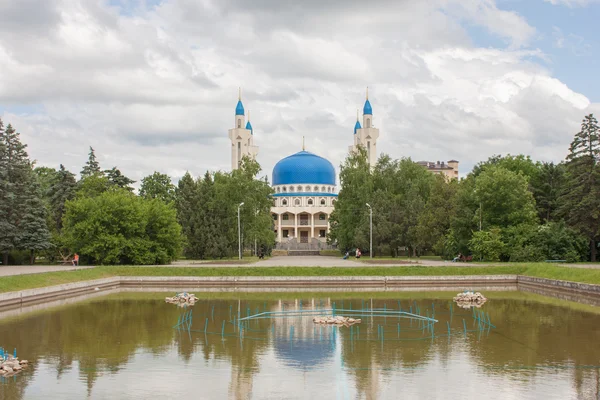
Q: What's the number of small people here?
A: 4